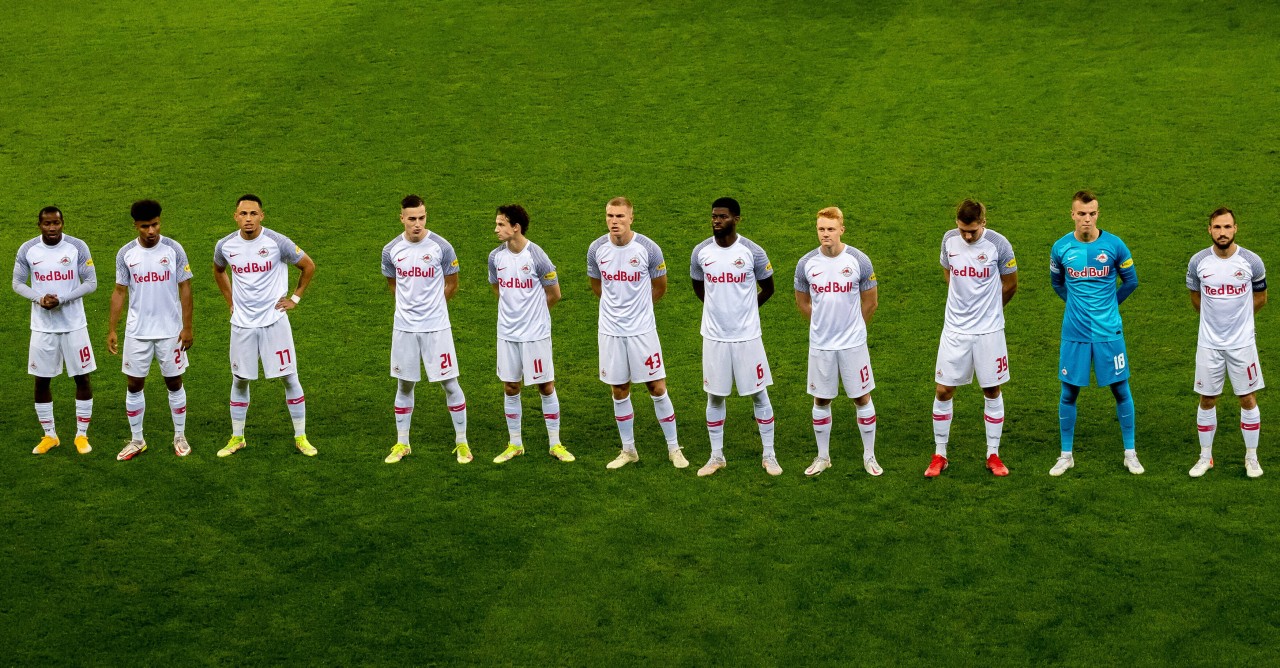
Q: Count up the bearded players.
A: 2